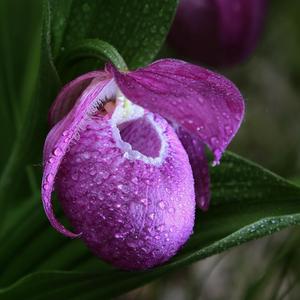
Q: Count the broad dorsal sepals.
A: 1